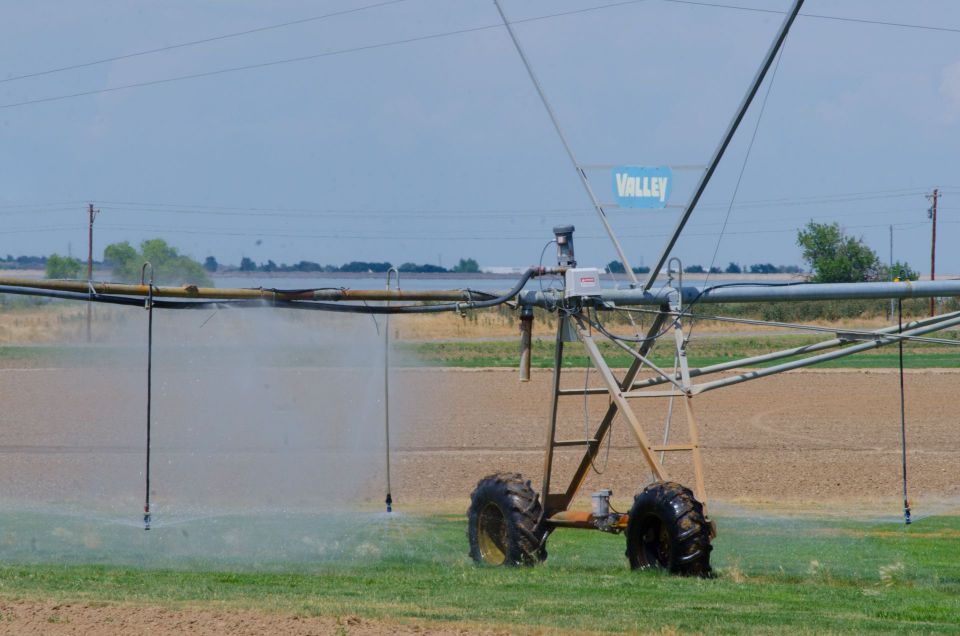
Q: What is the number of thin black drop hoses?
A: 3